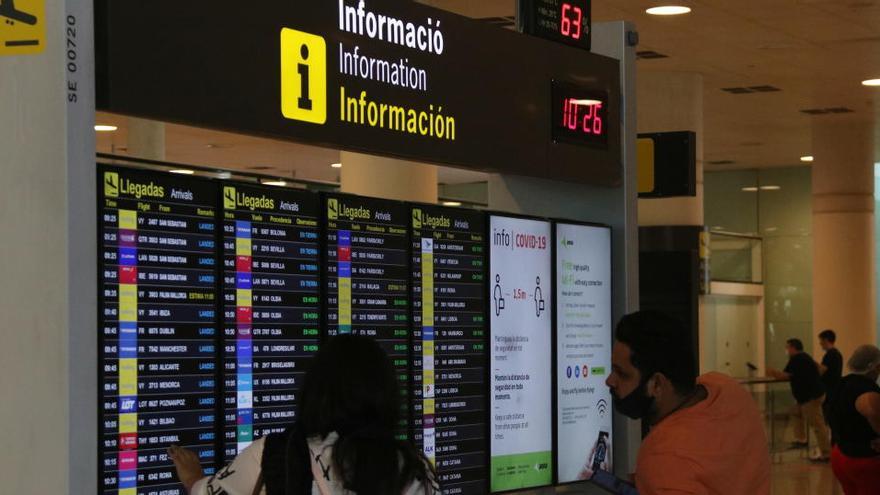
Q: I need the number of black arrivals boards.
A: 4